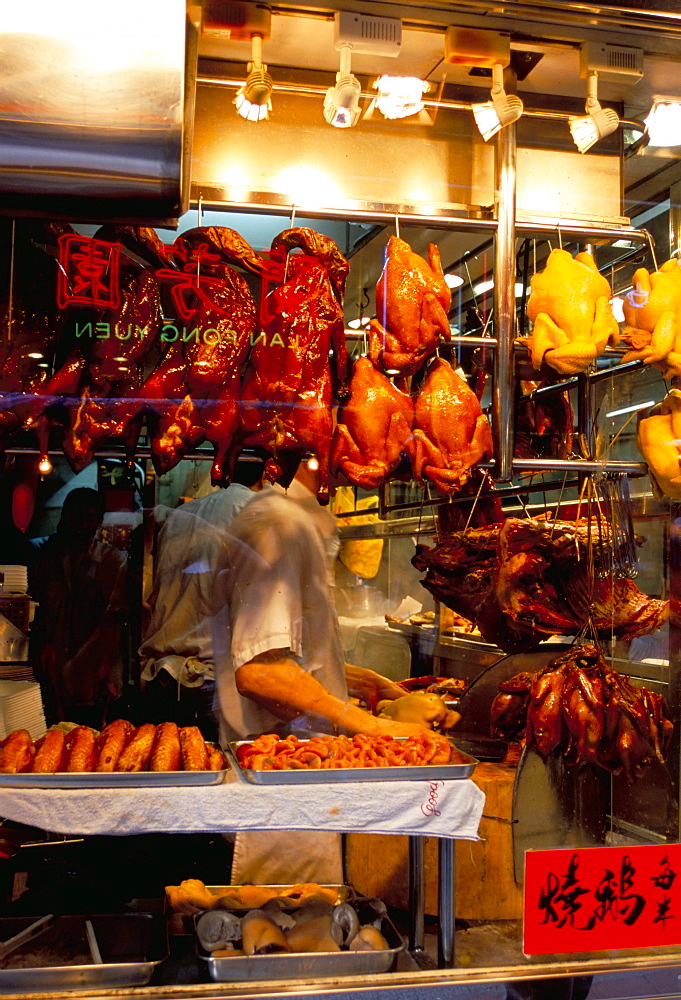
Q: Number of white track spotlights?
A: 4